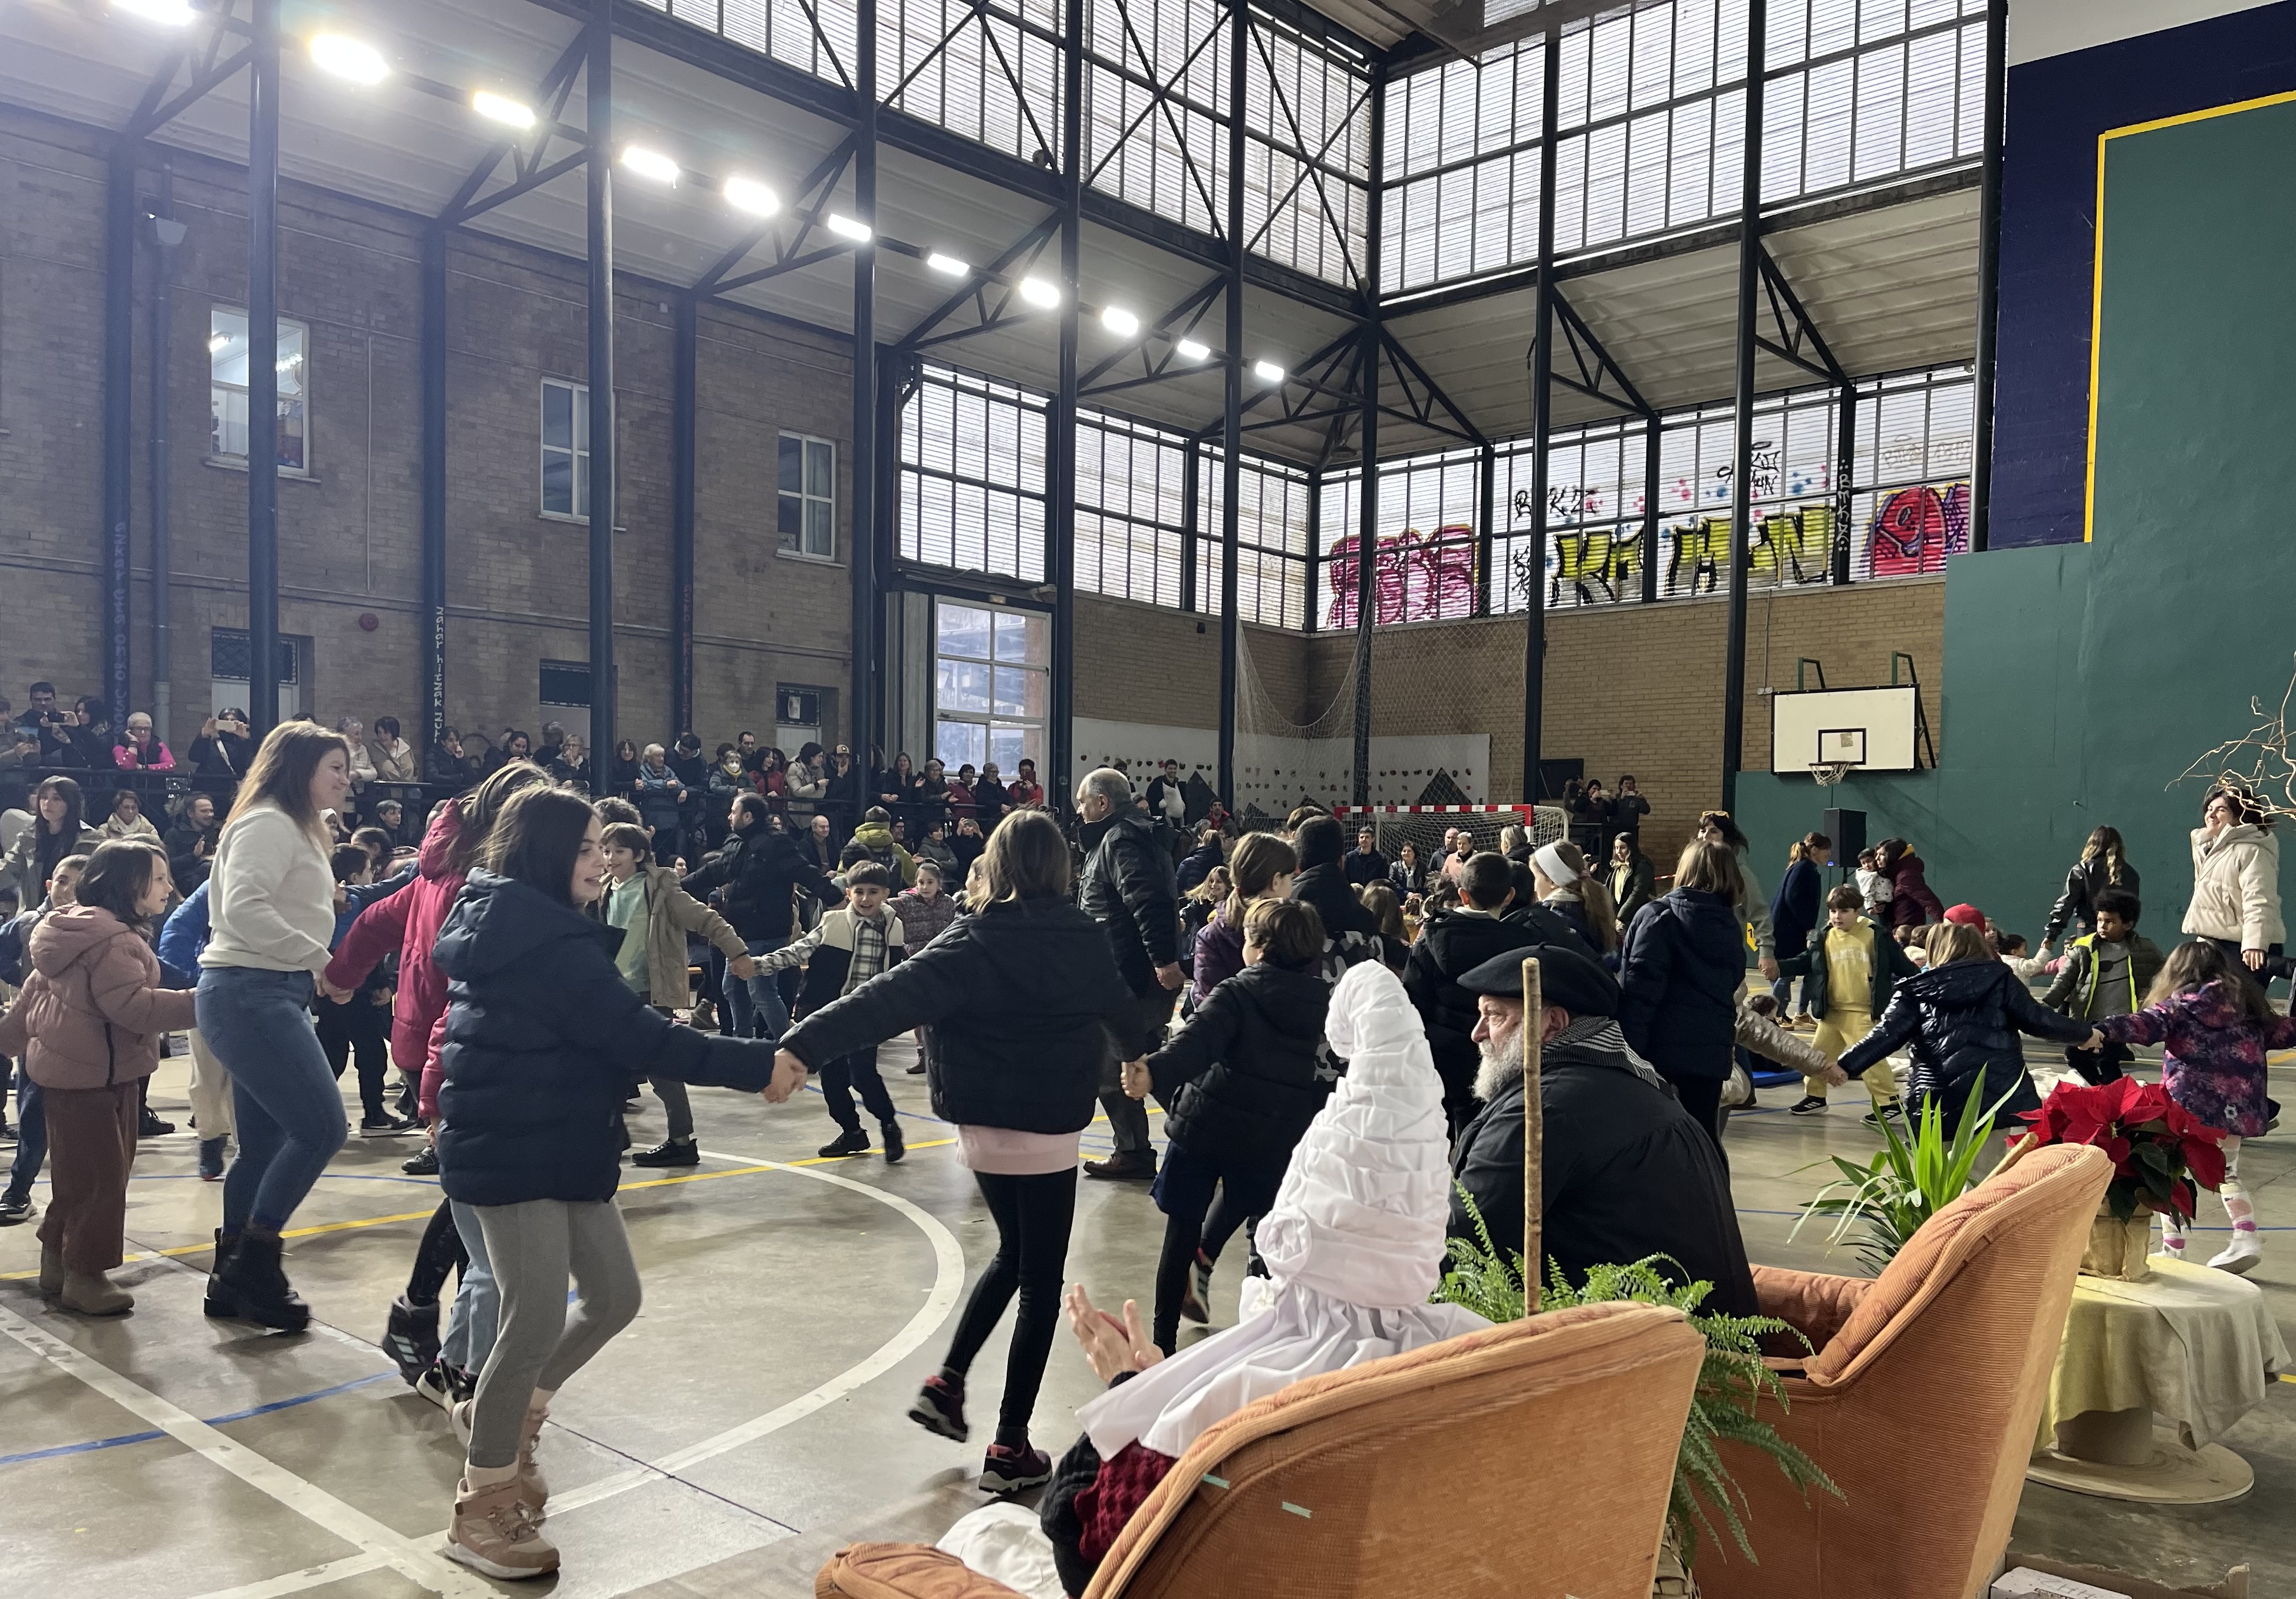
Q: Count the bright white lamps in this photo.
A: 11